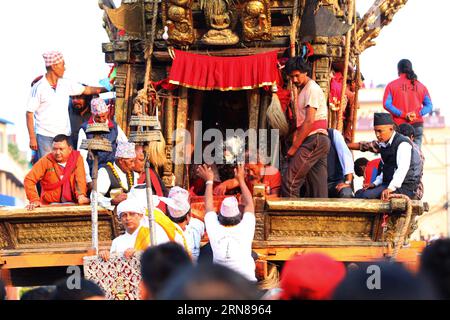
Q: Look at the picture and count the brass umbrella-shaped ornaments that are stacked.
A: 4